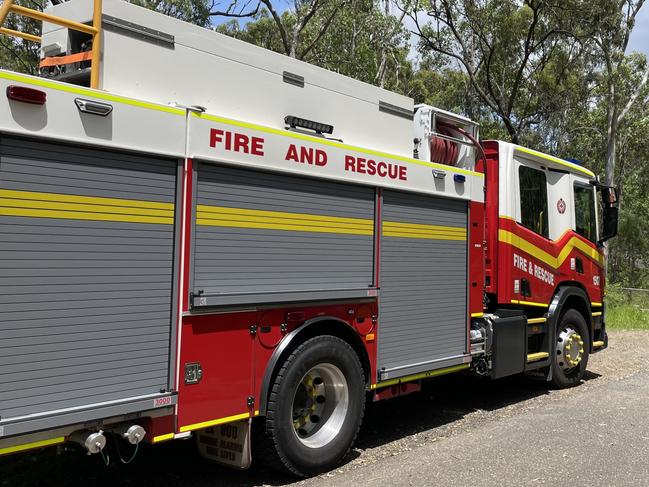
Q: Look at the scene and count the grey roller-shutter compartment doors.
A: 3